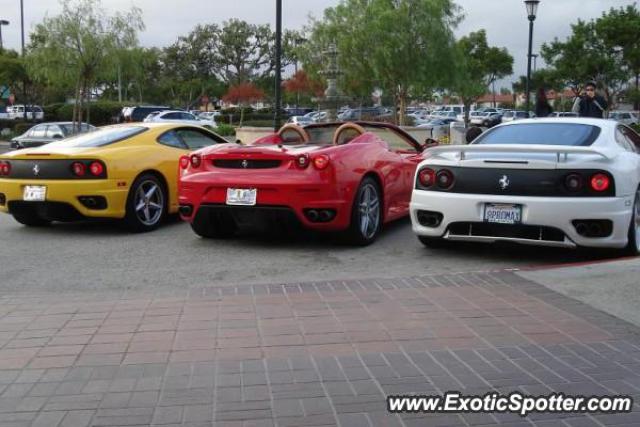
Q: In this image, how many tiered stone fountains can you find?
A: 1